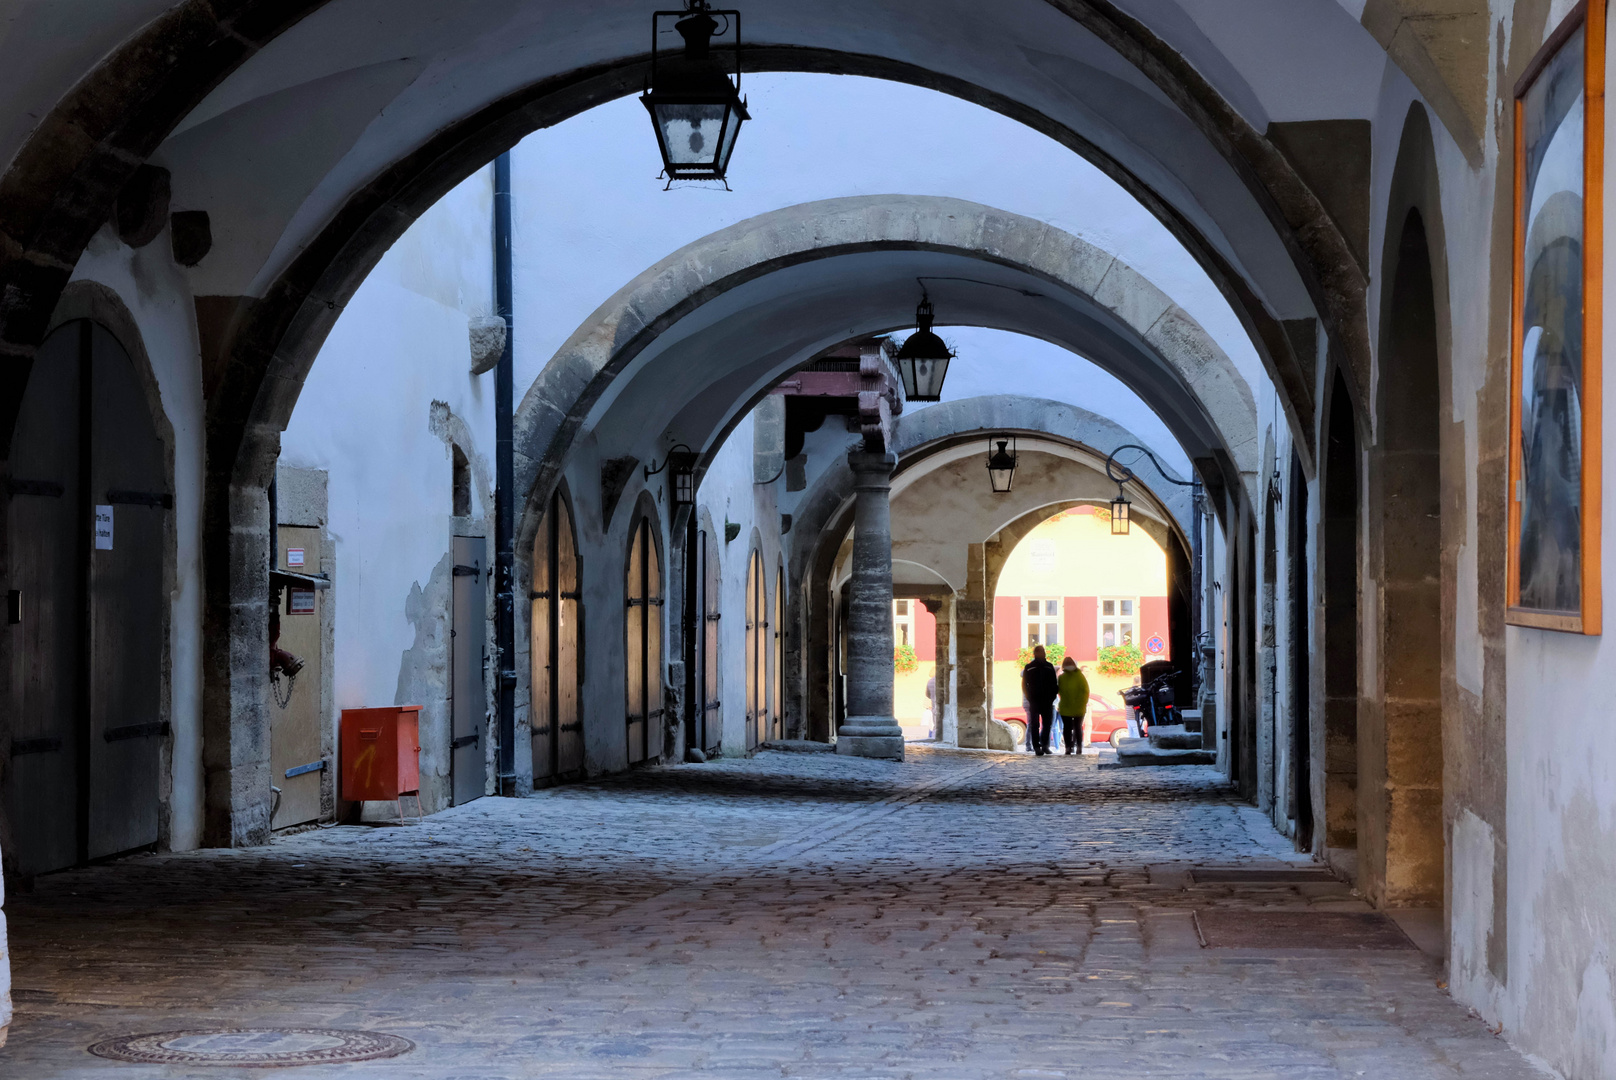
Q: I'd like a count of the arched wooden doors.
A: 6